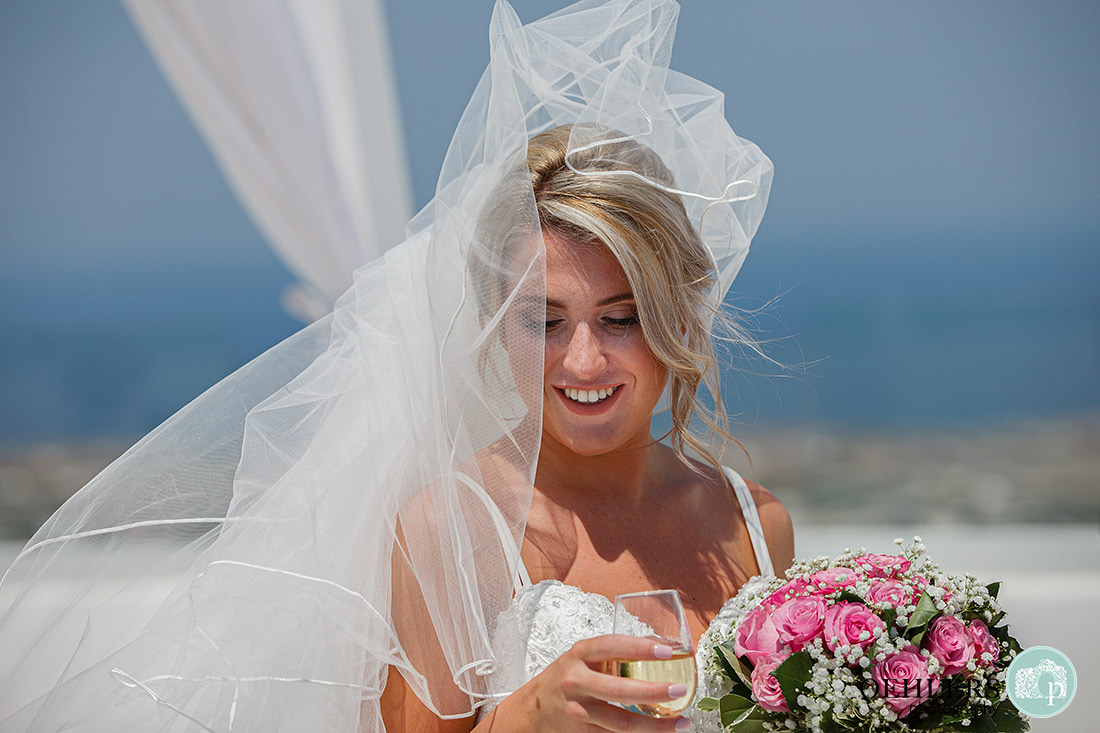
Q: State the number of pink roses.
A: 12